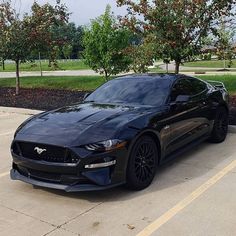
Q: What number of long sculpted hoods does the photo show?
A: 1